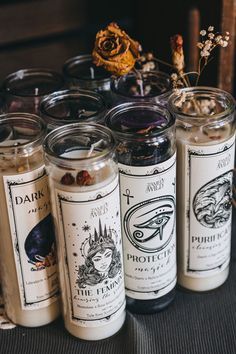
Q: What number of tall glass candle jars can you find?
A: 8